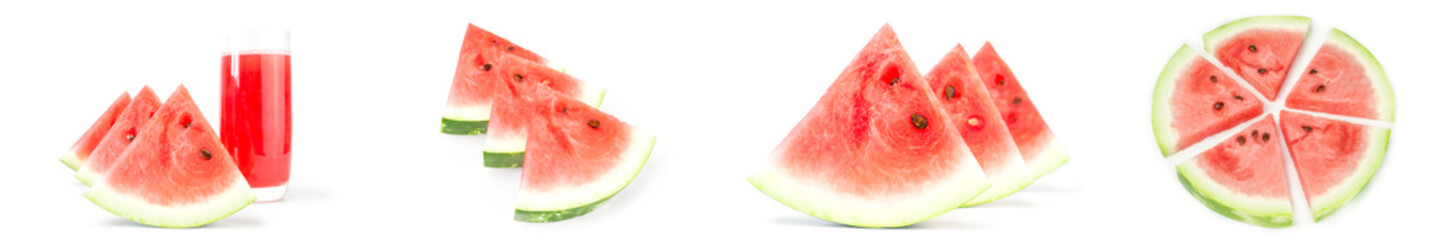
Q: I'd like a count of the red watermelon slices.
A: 14